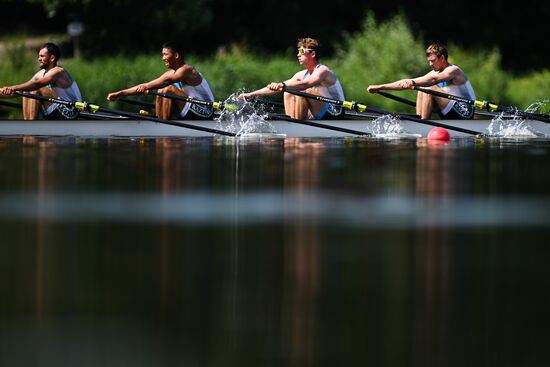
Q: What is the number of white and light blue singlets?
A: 4